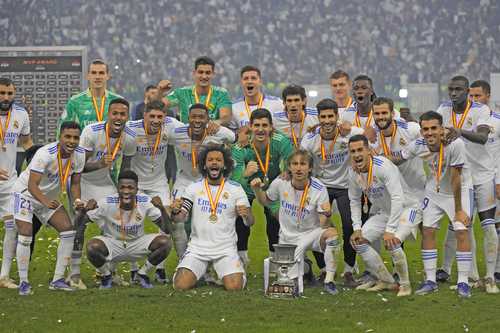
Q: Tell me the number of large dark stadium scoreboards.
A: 1